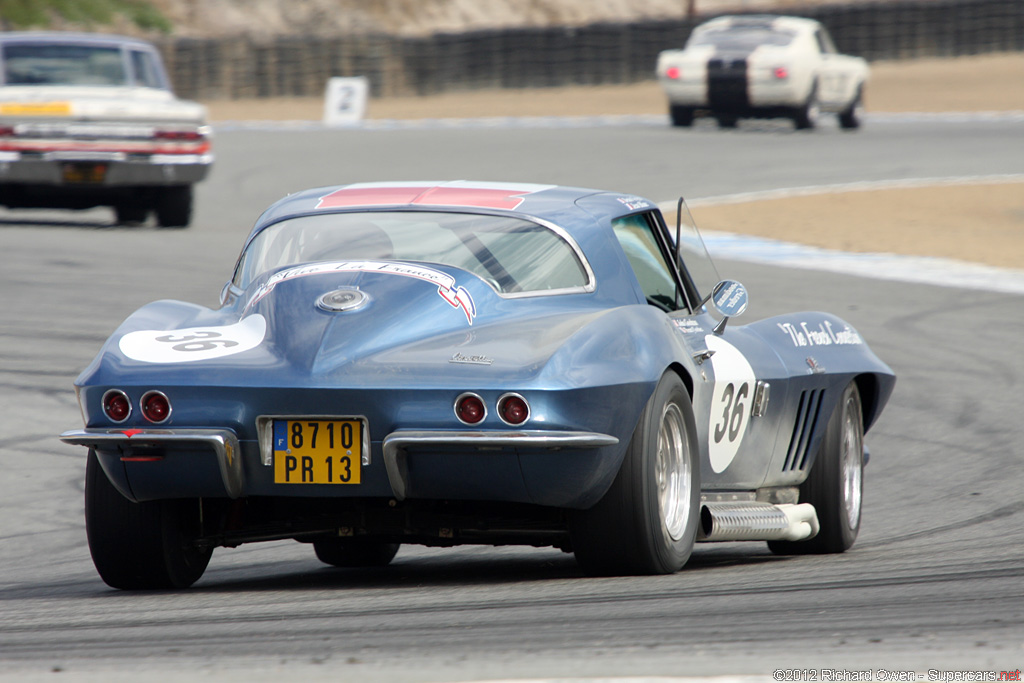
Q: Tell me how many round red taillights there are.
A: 4